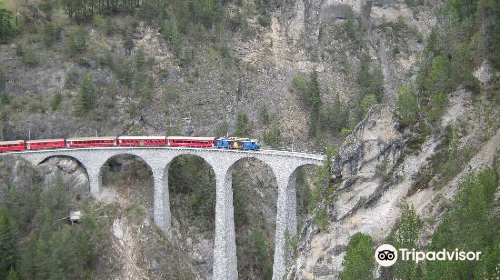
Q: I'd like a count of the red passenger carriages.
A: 5